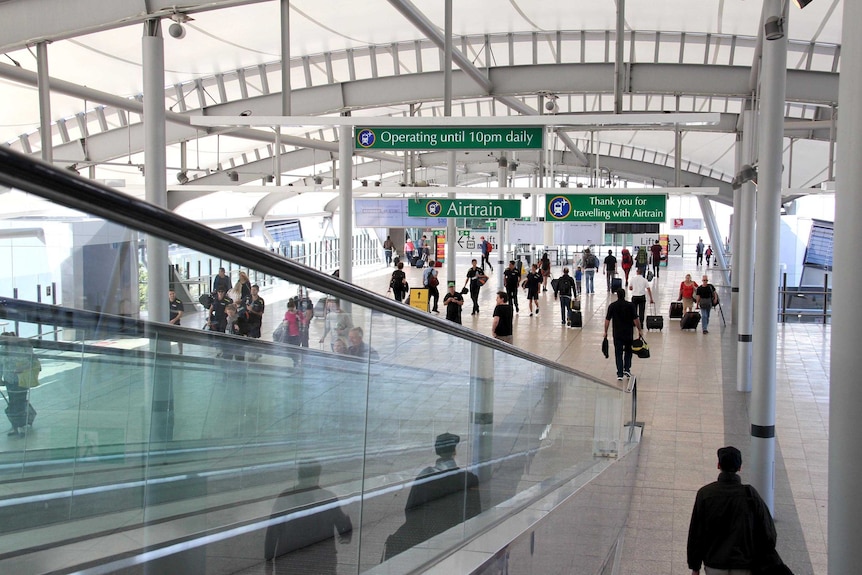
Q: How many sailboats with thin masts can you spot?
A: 0